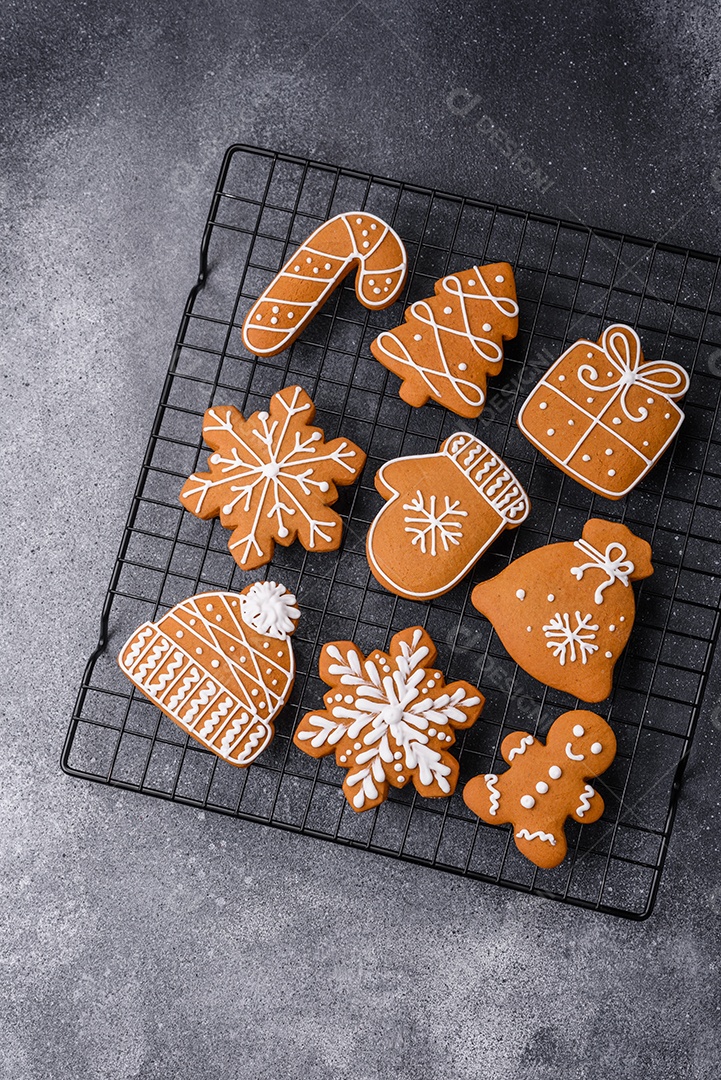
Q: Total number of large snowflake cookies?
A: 2